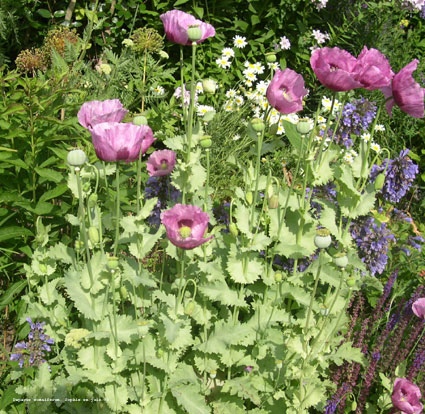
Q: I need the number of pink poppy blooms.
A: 11